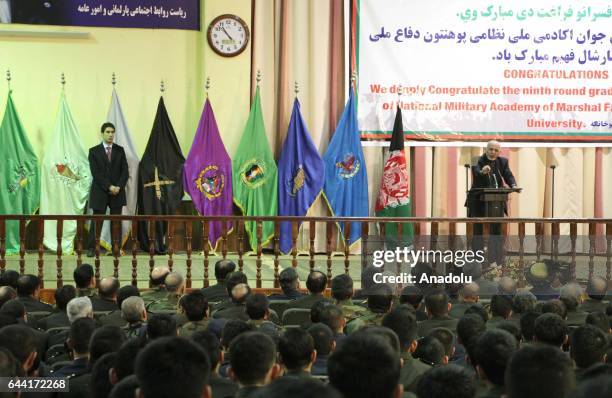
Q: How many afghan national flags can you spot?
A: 1